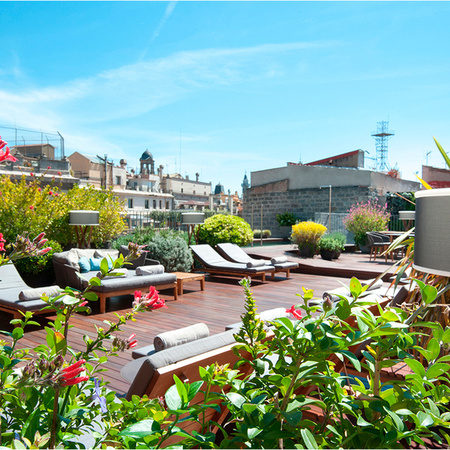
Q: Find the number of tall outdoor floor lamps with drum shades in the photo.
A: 4